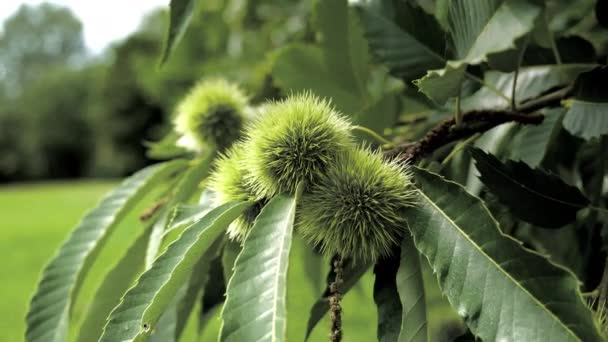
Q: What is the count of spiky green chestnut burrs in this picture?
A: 4